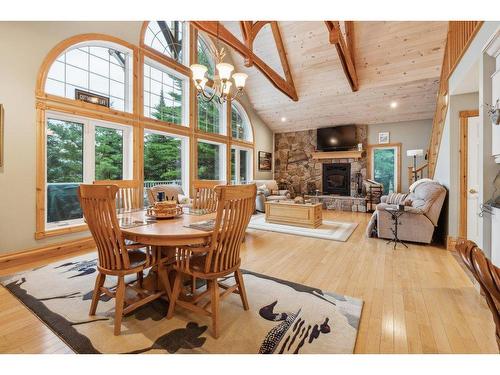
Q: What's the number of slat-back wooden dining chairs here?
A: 4